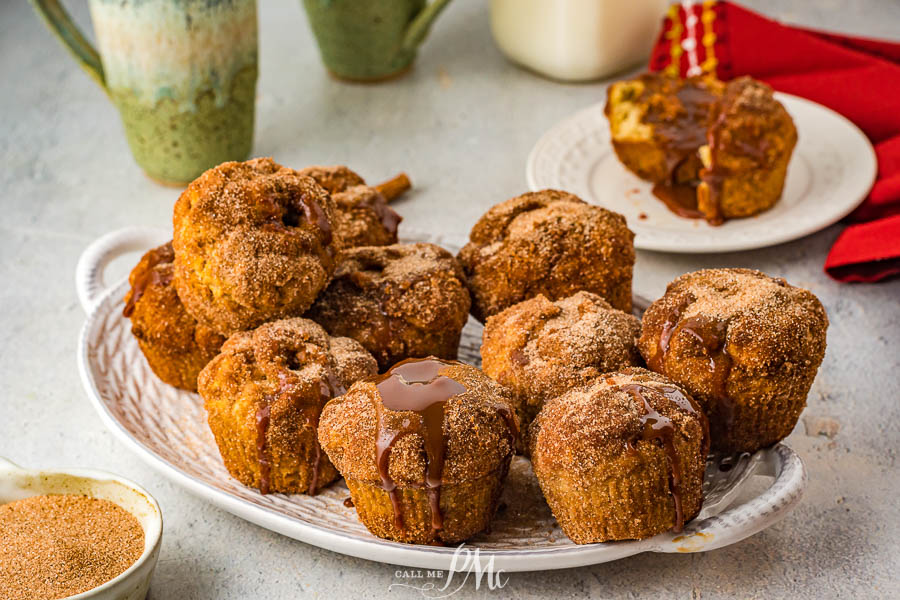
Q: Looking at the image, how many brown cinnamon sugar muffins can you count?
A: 11